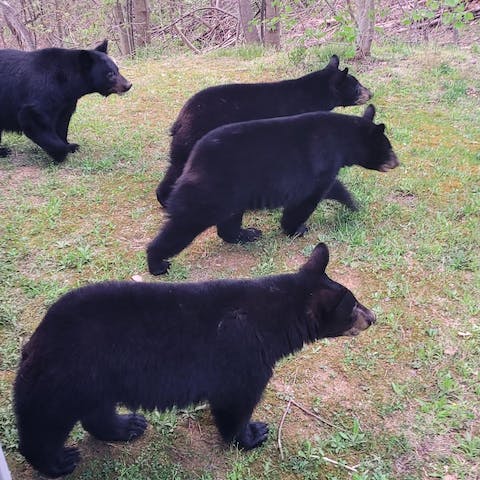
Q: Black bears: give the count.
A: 4